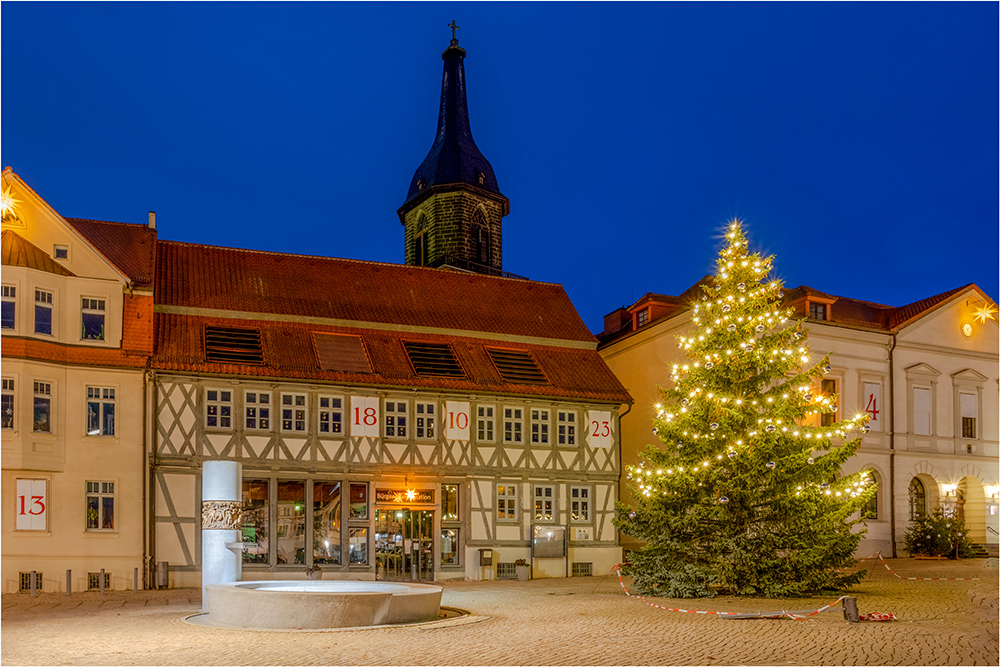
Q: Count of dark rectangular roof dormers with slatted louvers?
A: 3